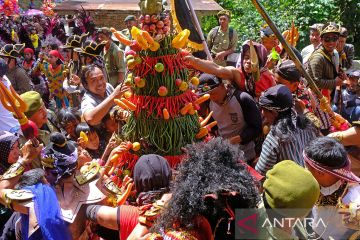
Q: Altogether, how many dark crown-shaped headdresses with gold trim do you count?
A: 3